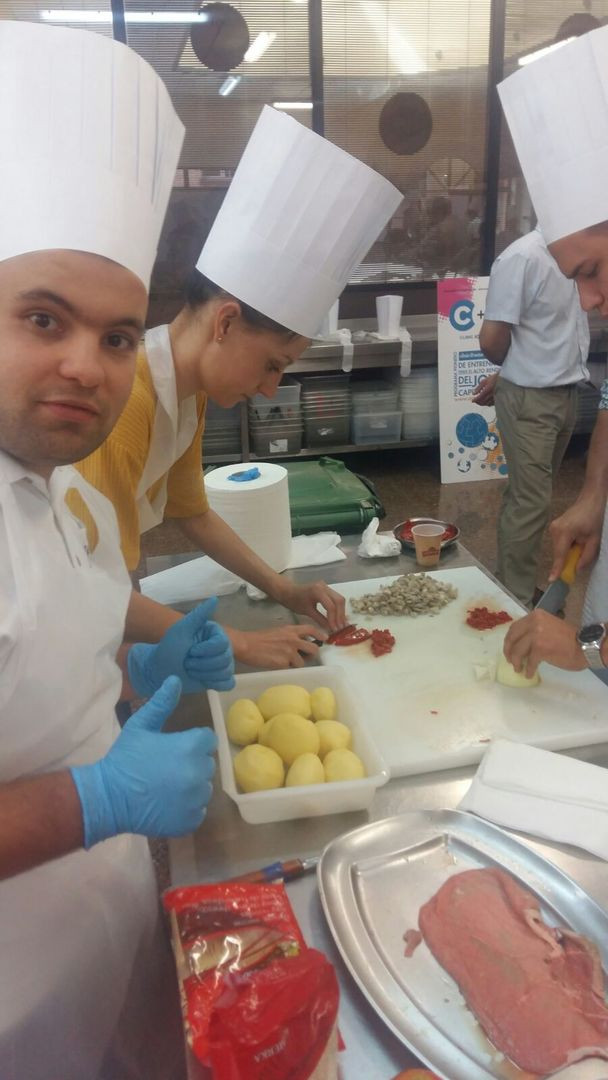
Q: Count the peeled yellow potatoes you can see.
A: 8